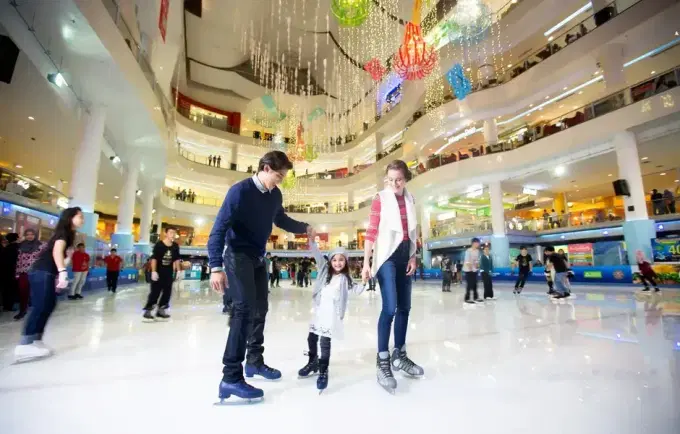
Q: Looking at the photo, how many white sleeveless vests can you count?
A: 1